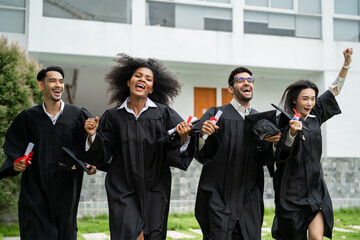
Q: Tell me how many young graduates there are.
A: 4